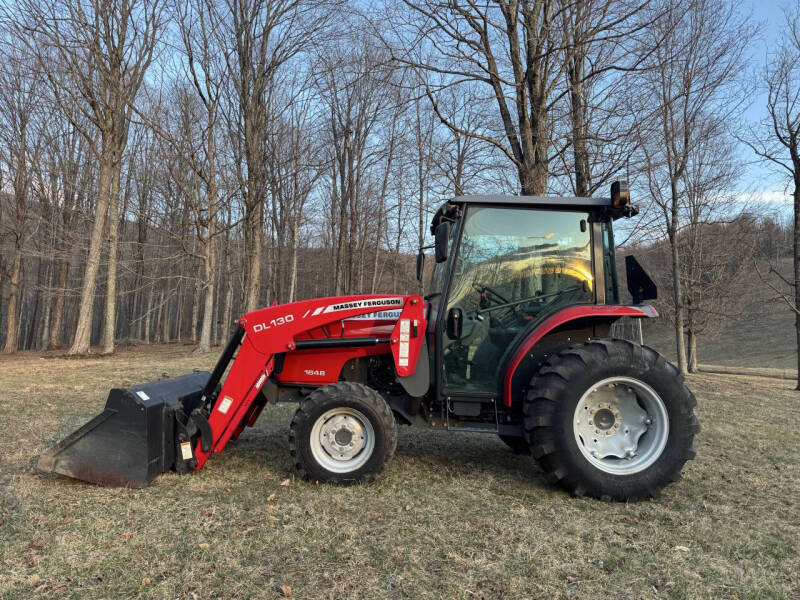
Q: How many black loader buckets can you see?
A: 1